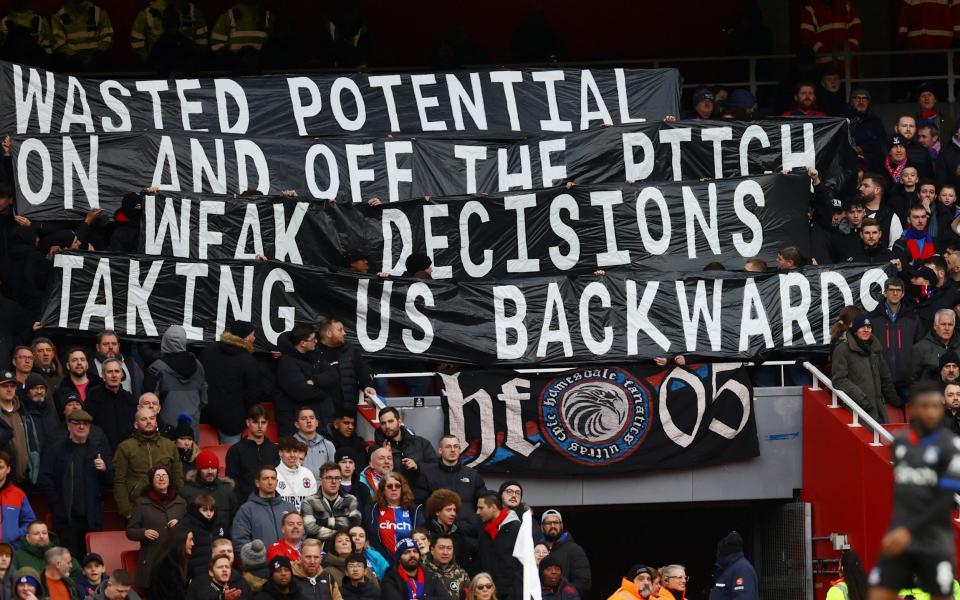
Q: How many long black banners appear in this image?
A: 4